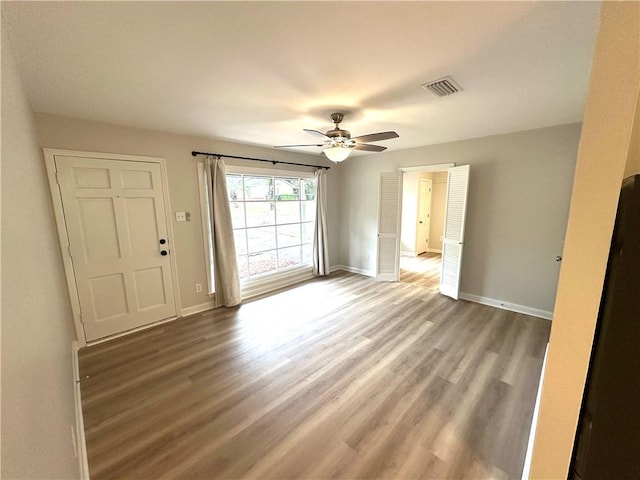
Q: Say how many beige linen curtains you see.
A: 2